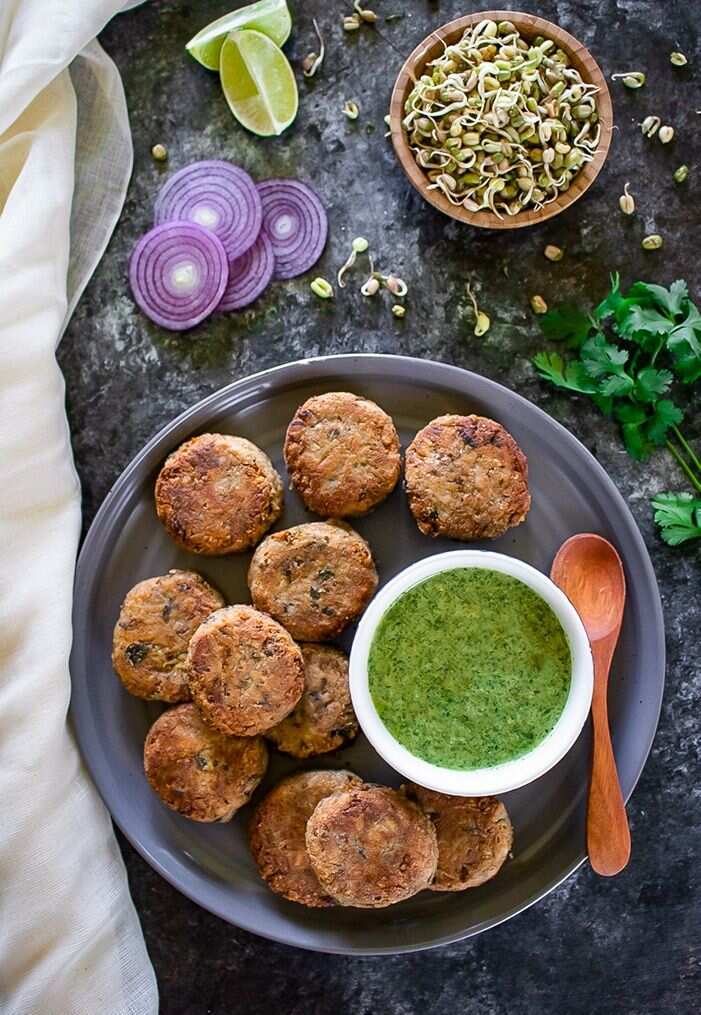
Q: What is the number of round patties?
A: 11